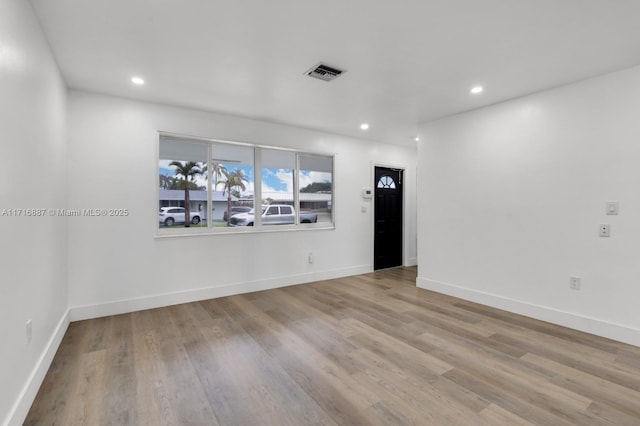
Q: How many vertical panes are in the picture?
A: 4